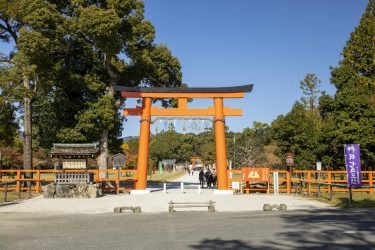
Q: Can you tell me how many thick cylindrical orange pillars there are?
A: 2